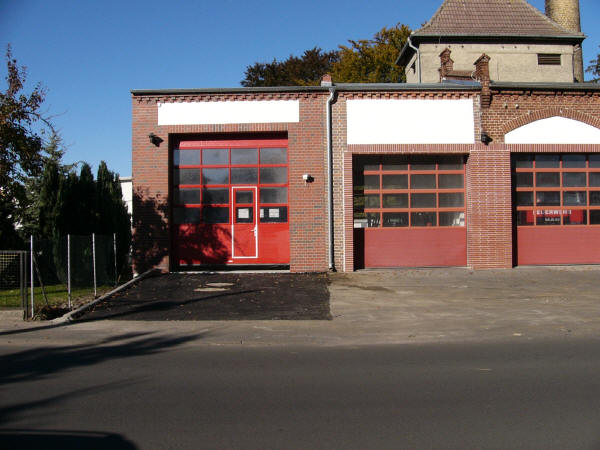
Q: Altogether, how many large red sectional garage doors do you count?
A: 3